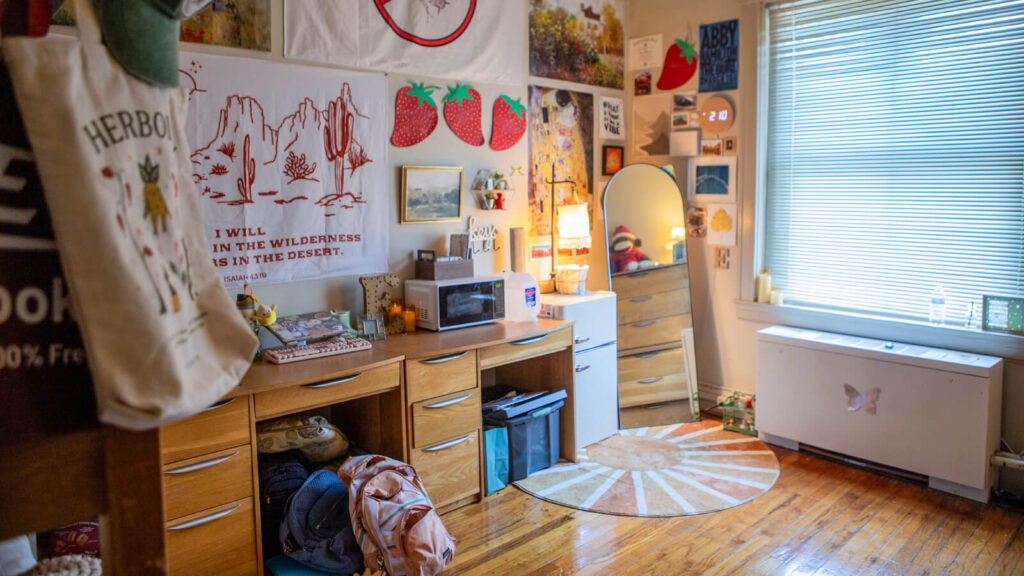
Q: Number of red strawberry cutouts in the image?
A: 4